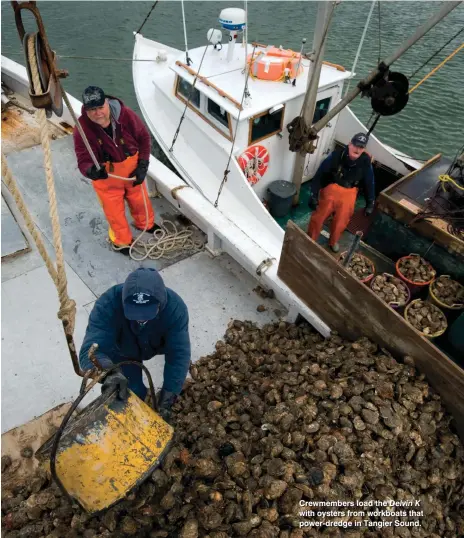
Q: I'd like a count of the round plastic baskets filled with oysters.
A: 5